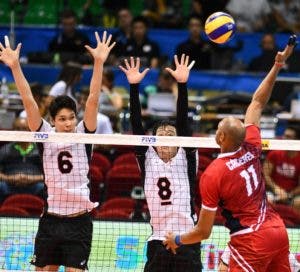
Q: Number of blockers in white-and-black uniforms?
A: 2